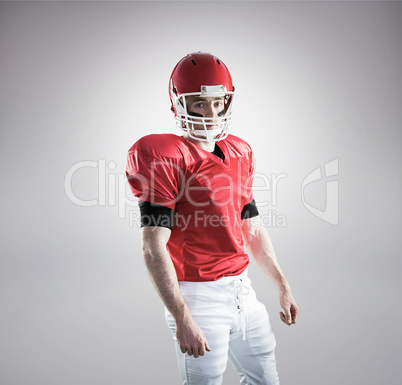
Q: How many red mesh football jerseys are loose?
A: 1